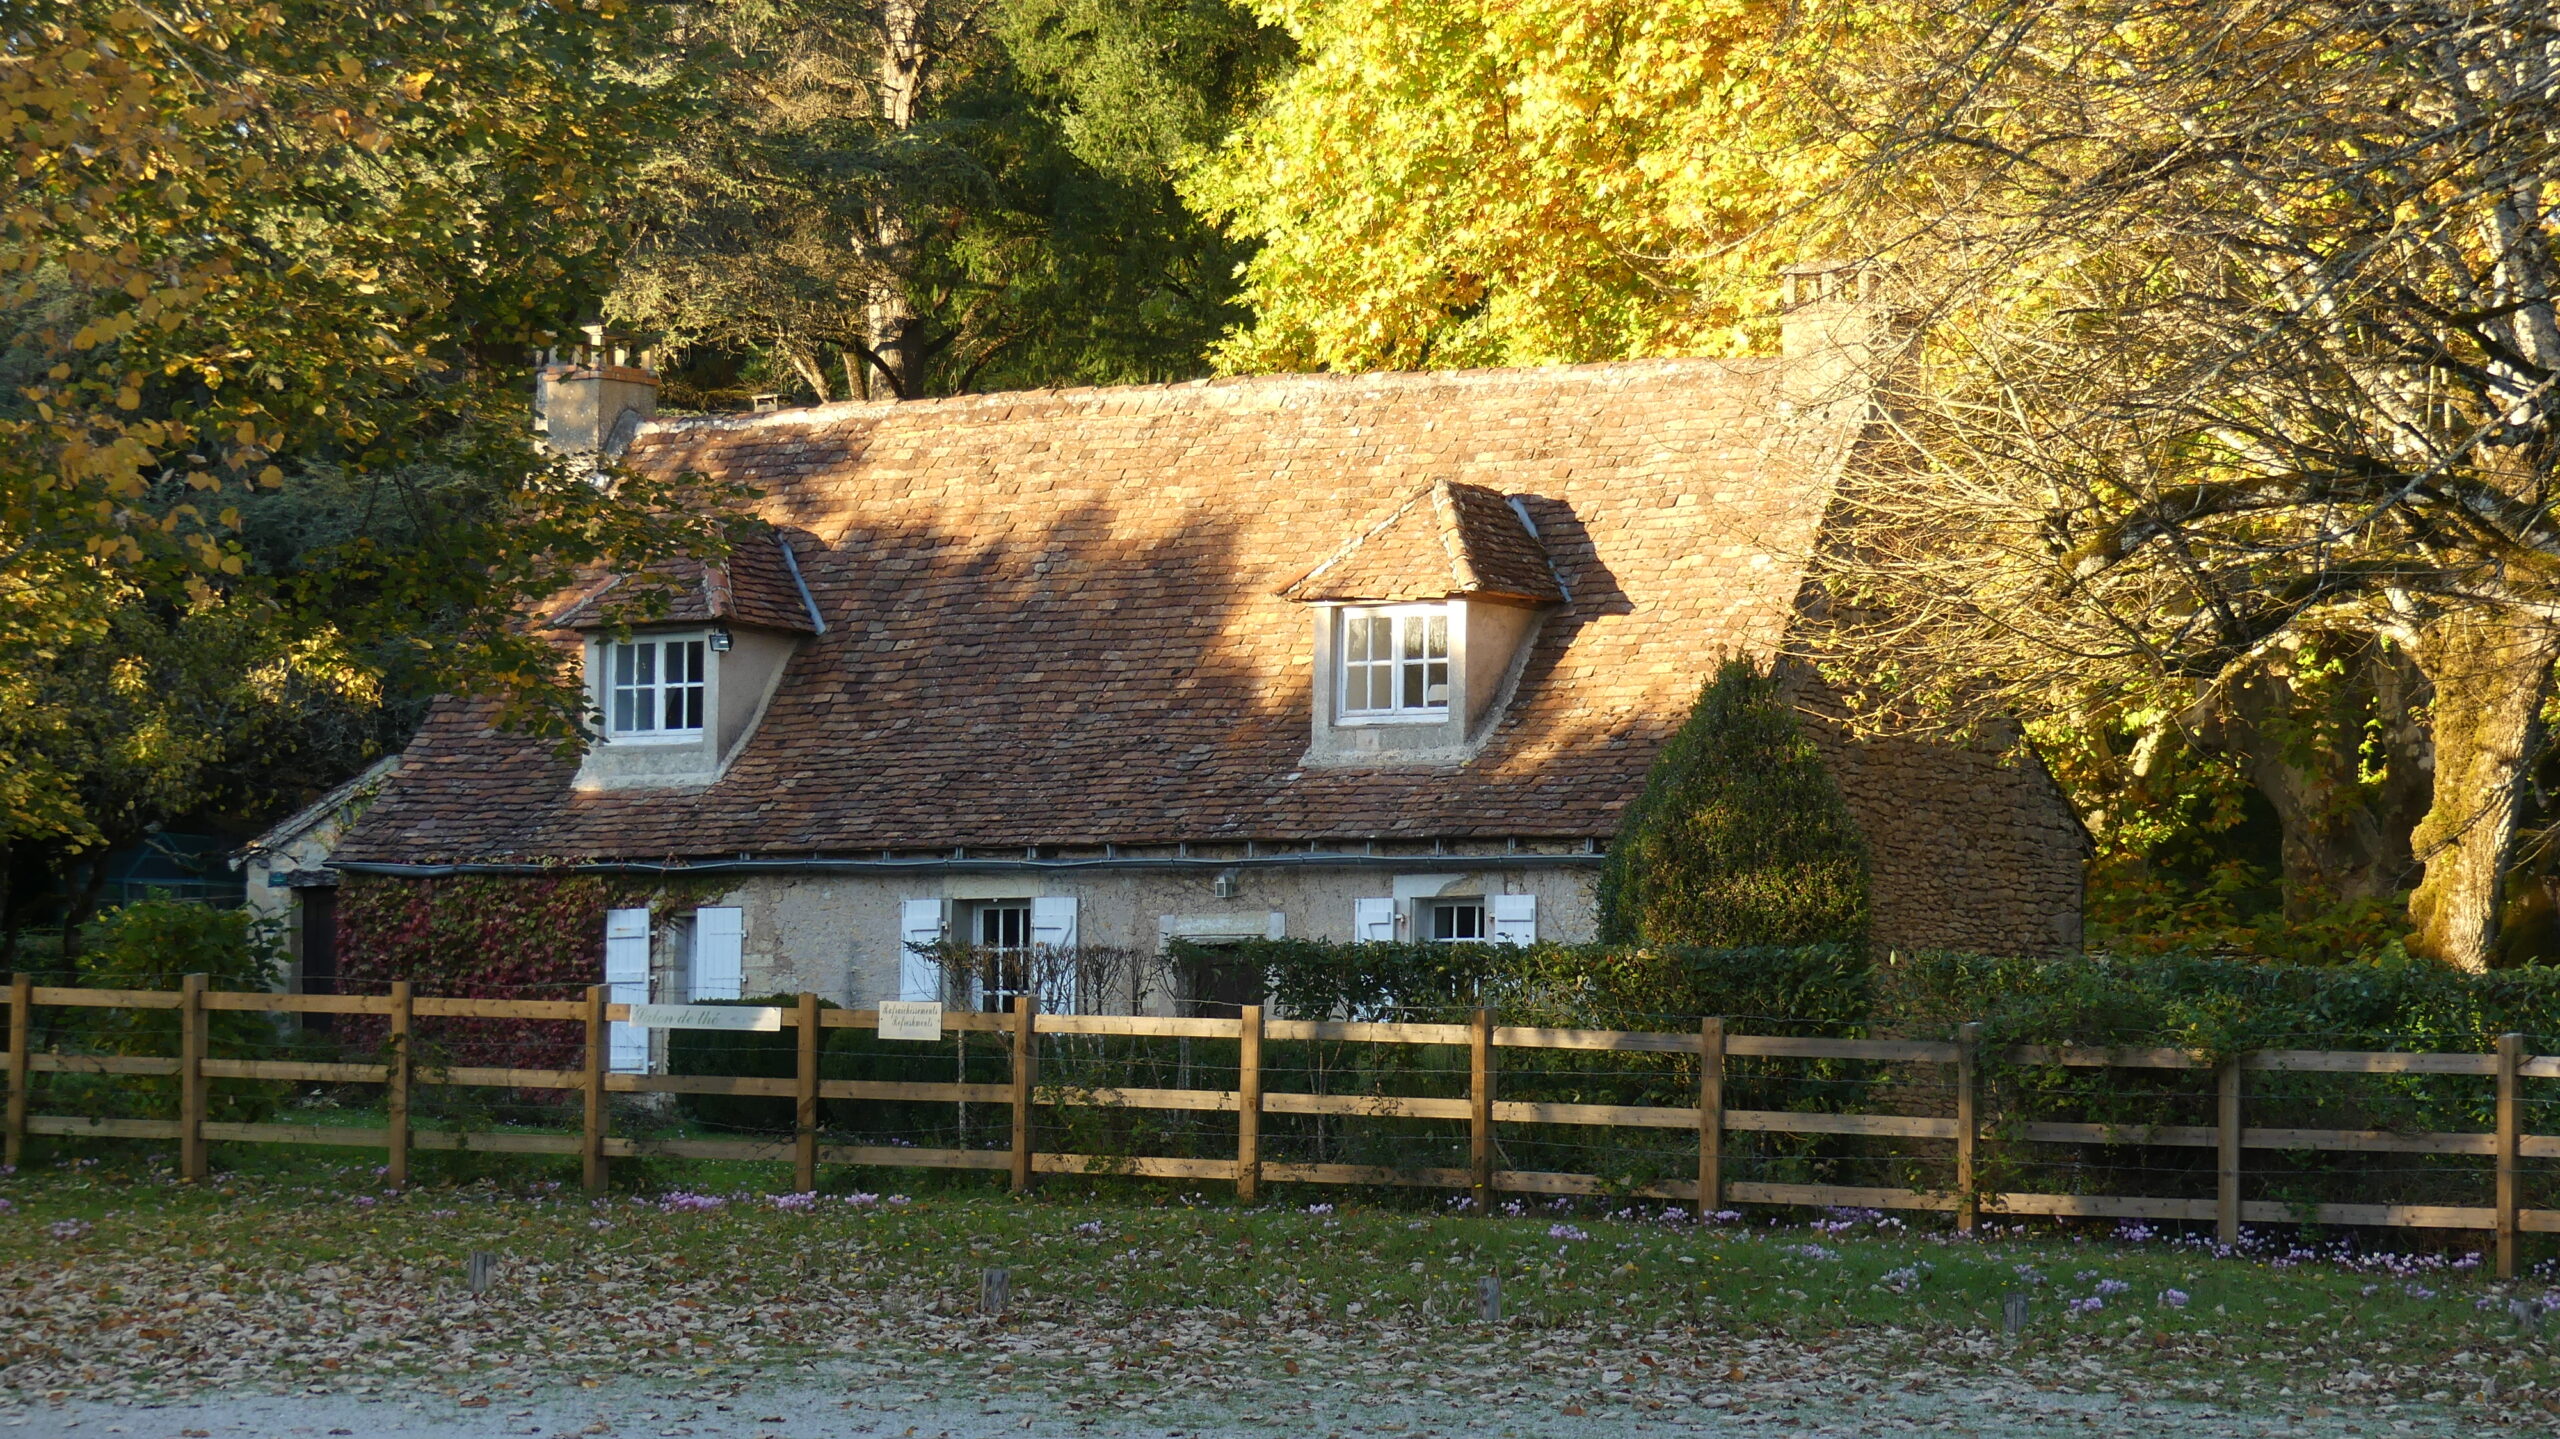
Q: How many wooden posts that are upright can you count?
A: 12